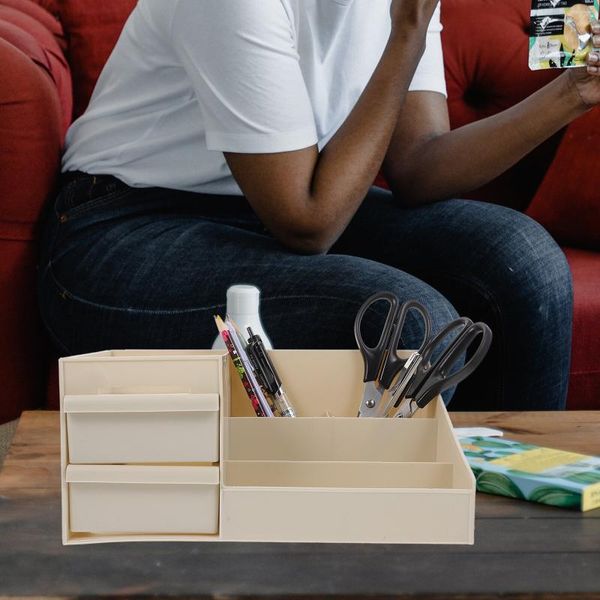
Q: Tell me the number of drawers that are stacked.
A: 2